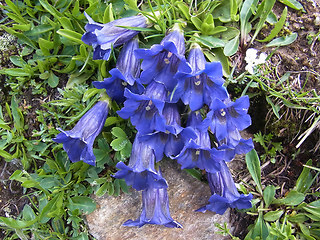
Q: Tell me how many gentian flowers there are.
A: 13